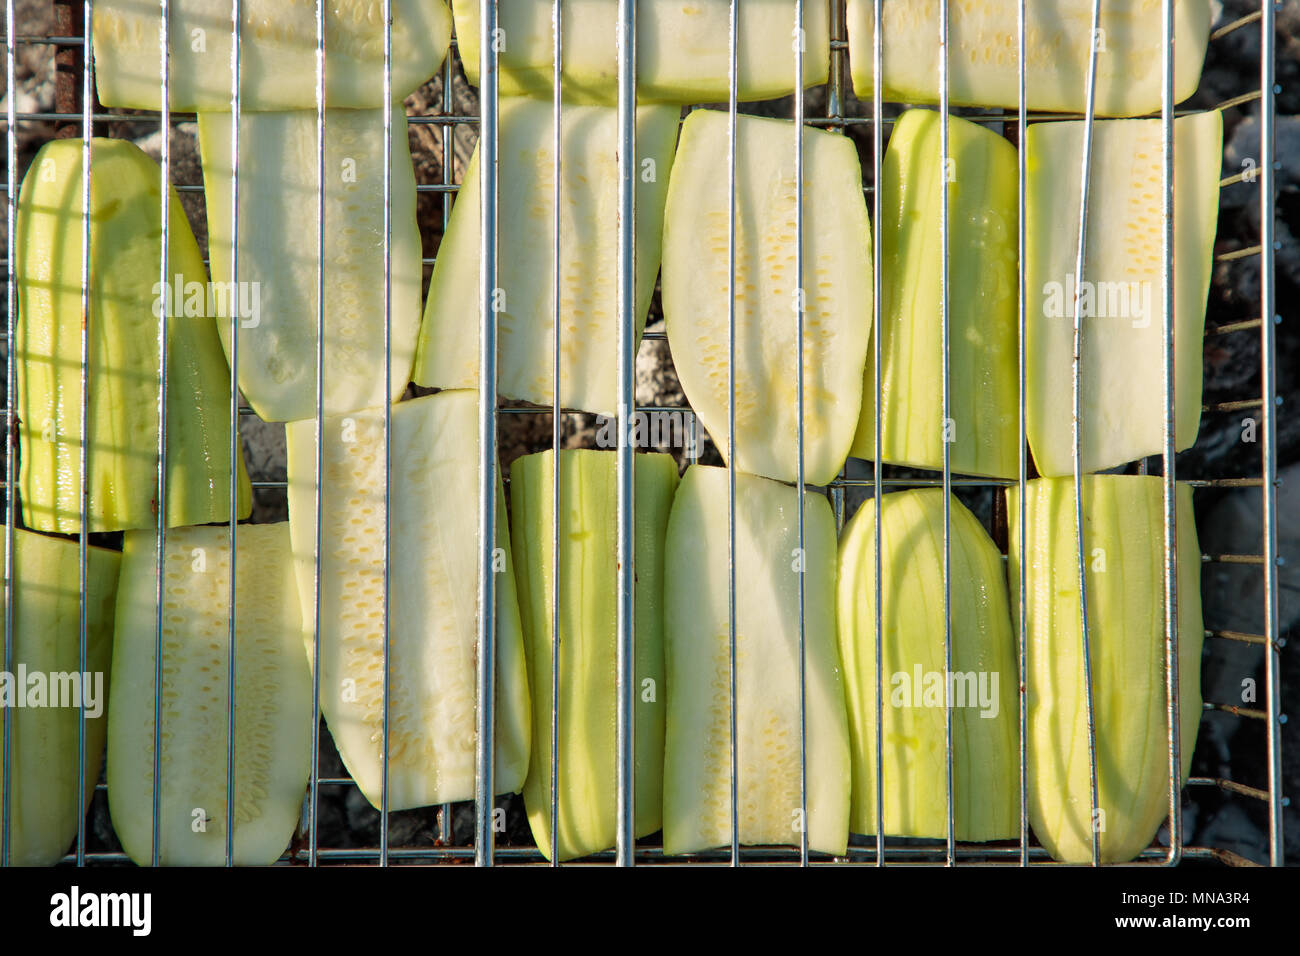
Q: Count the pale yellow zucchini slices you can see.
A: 10